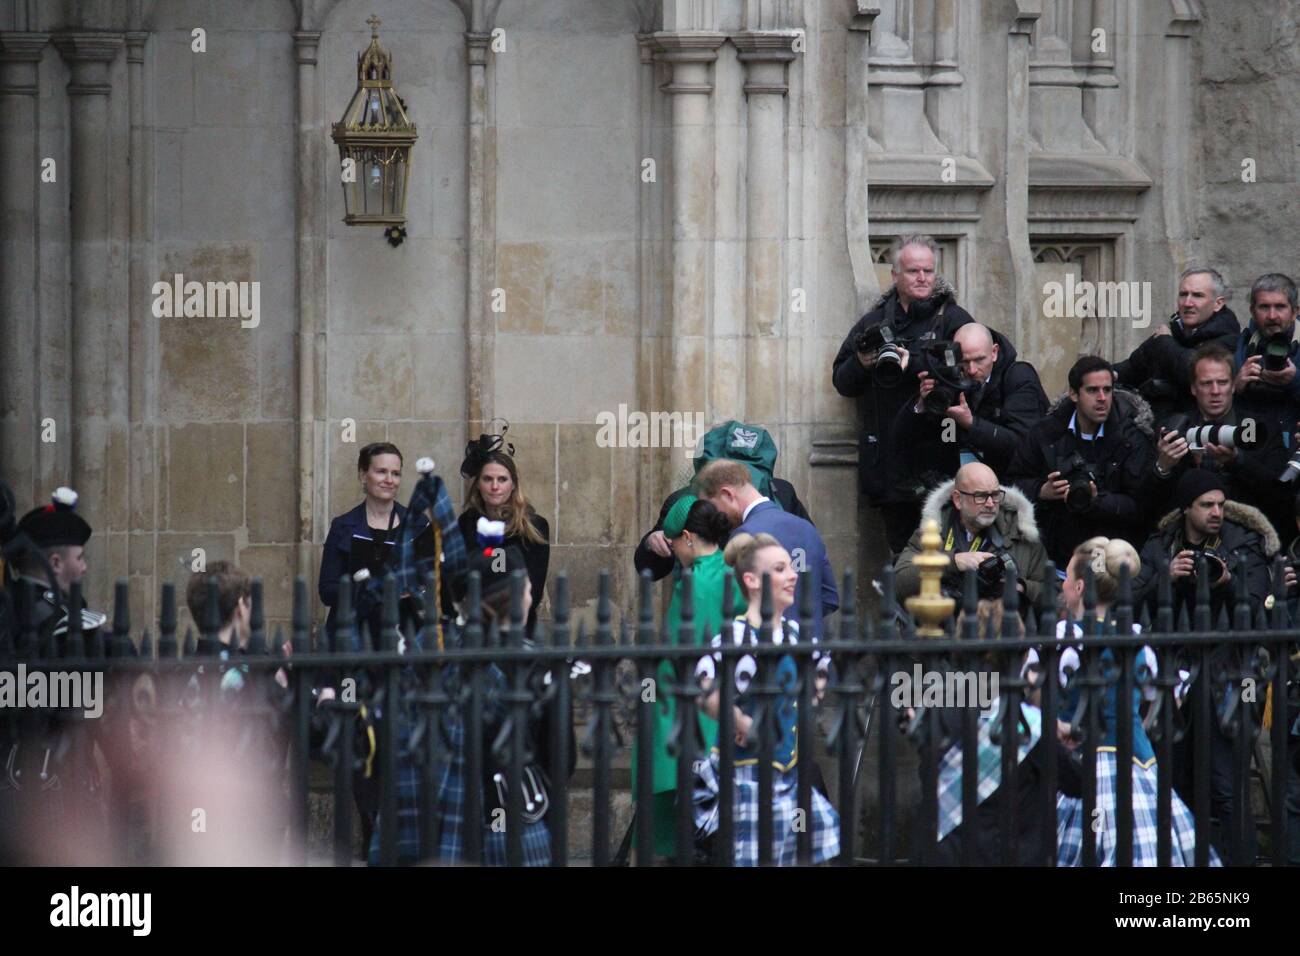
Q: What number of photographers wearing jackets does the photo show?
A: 8